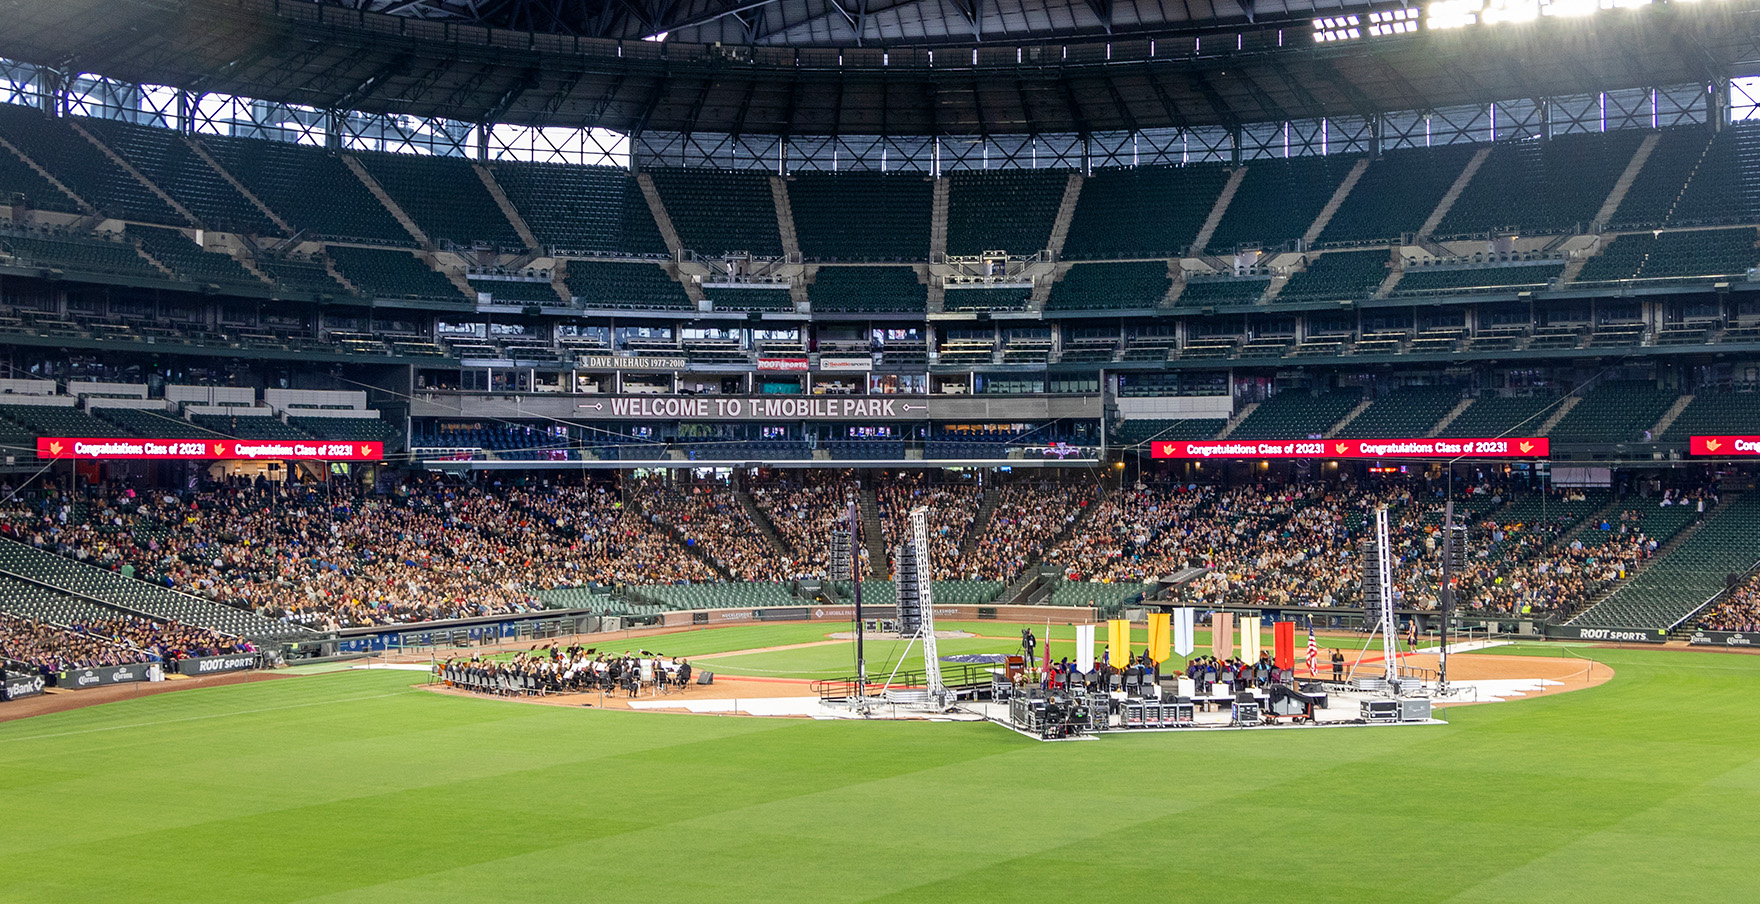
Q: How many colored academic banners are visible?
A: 7